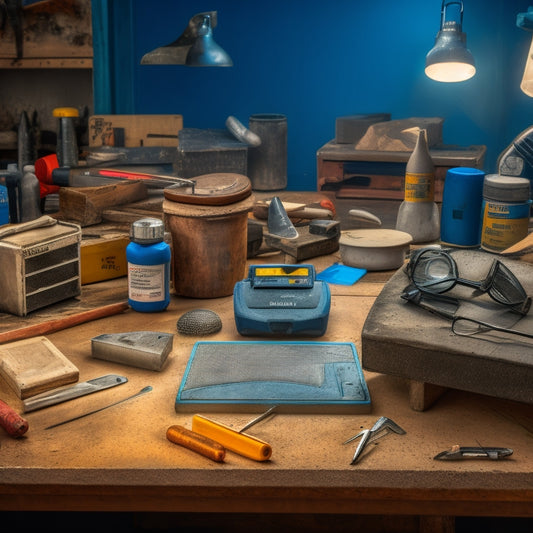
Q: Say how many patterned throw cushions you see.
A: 0